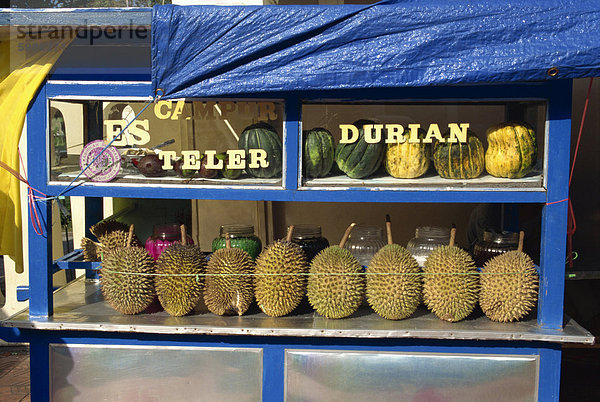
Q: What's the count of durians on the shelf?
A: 8